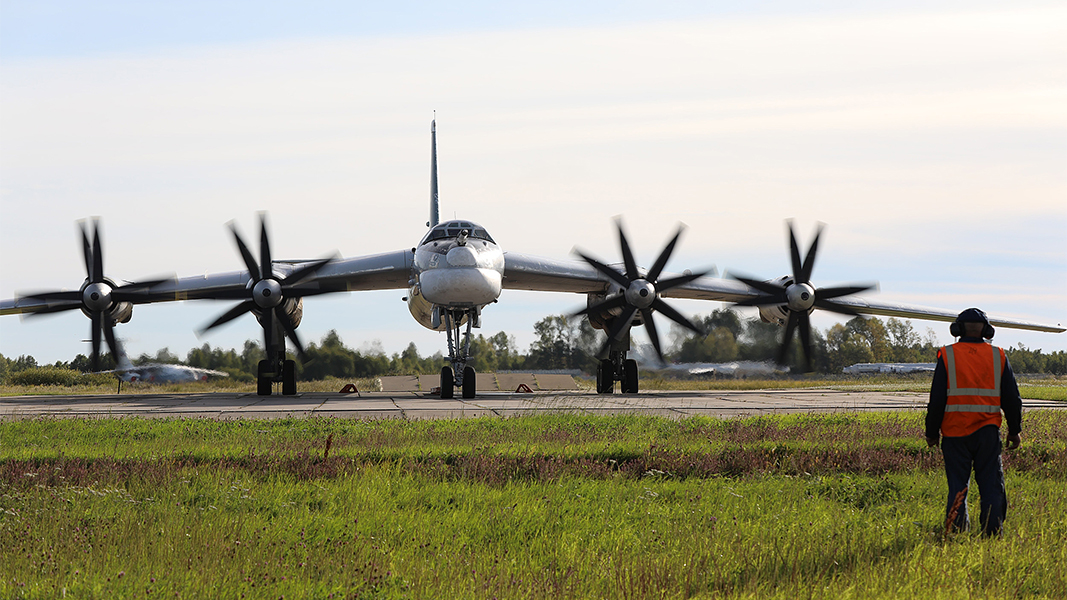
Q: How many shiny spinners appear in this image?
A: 4